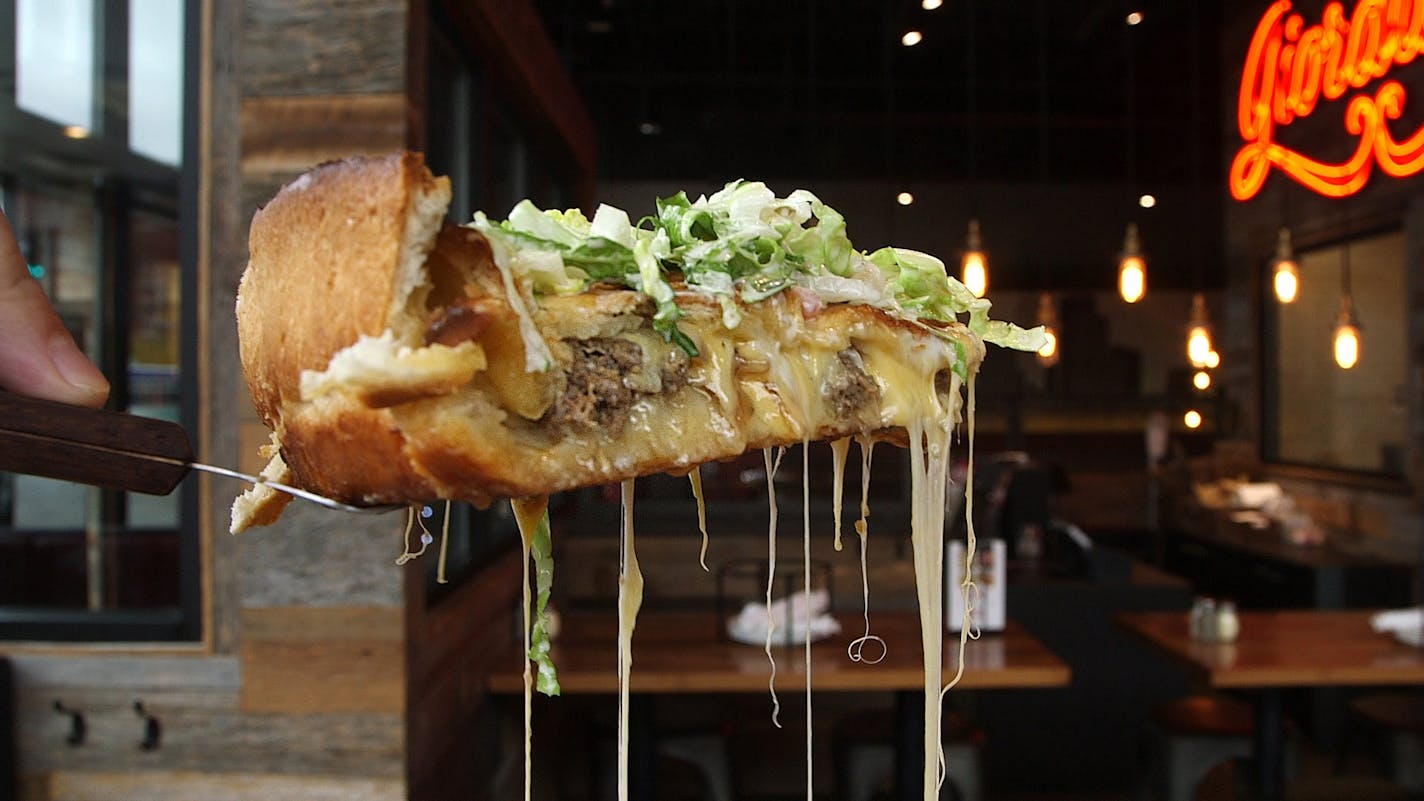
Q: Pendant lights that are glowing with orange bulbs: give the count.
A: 6